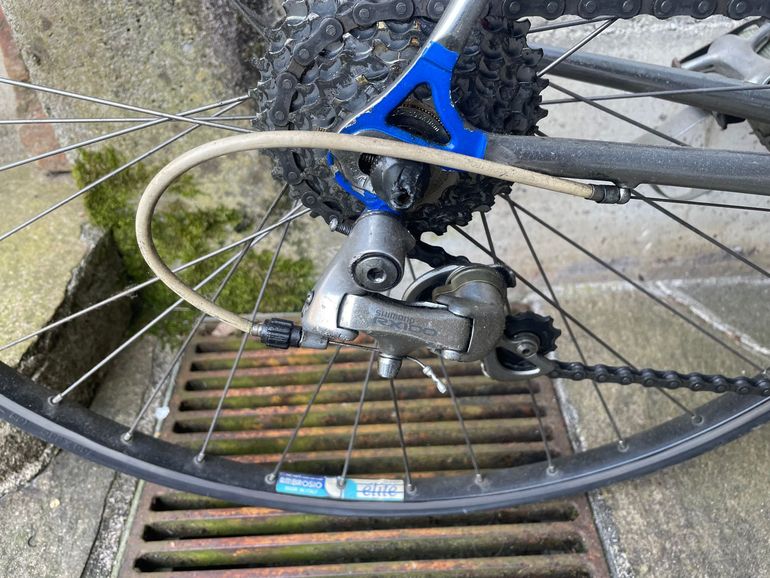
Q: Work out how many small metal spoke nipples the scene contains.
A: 11